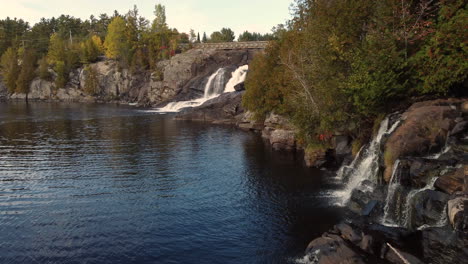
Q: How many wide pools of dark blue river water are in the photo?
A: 1